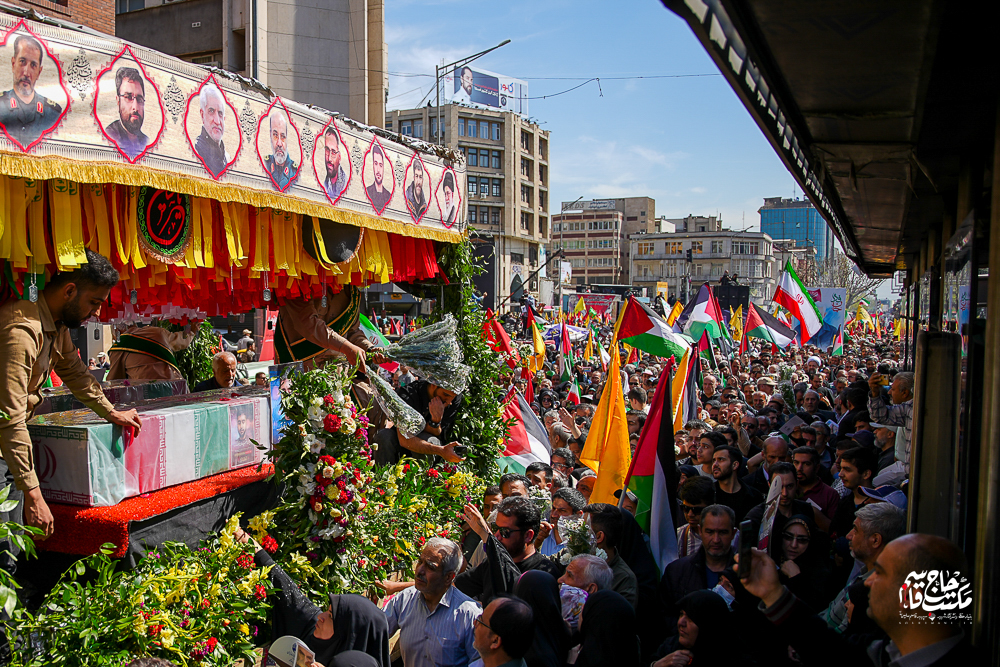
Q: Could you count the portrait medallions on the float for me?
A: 8